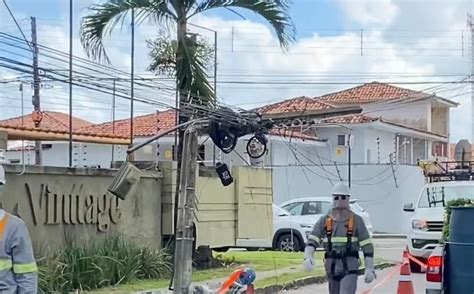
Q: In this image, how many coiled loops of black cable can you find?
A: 2